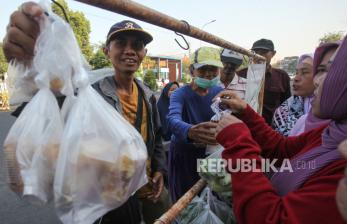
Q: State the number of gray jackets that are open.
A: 1